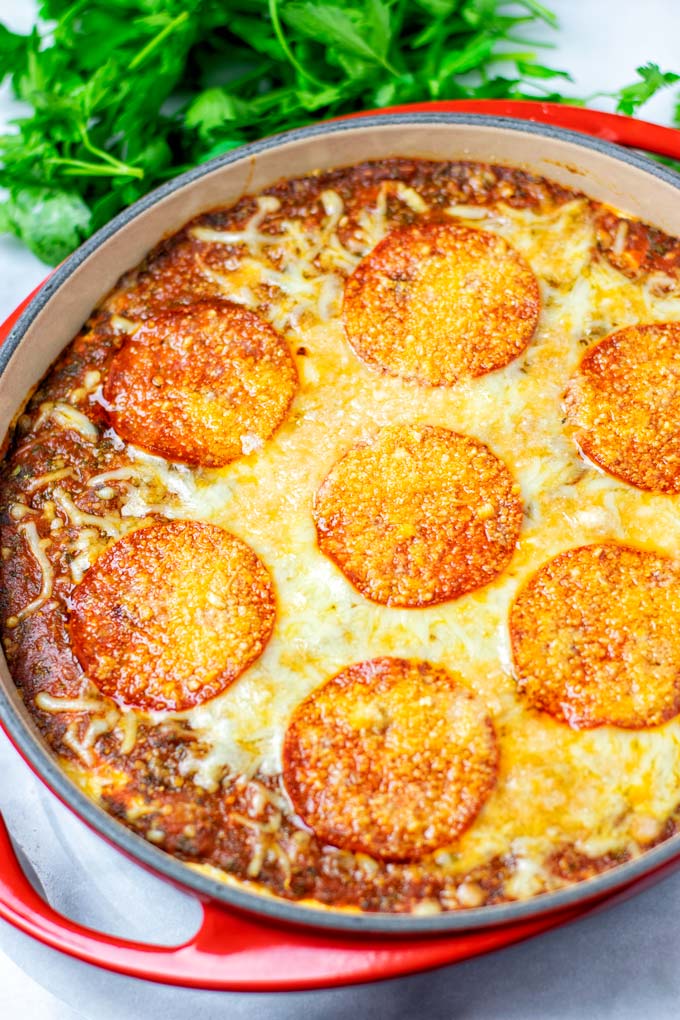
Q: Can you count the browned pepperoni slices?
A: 7